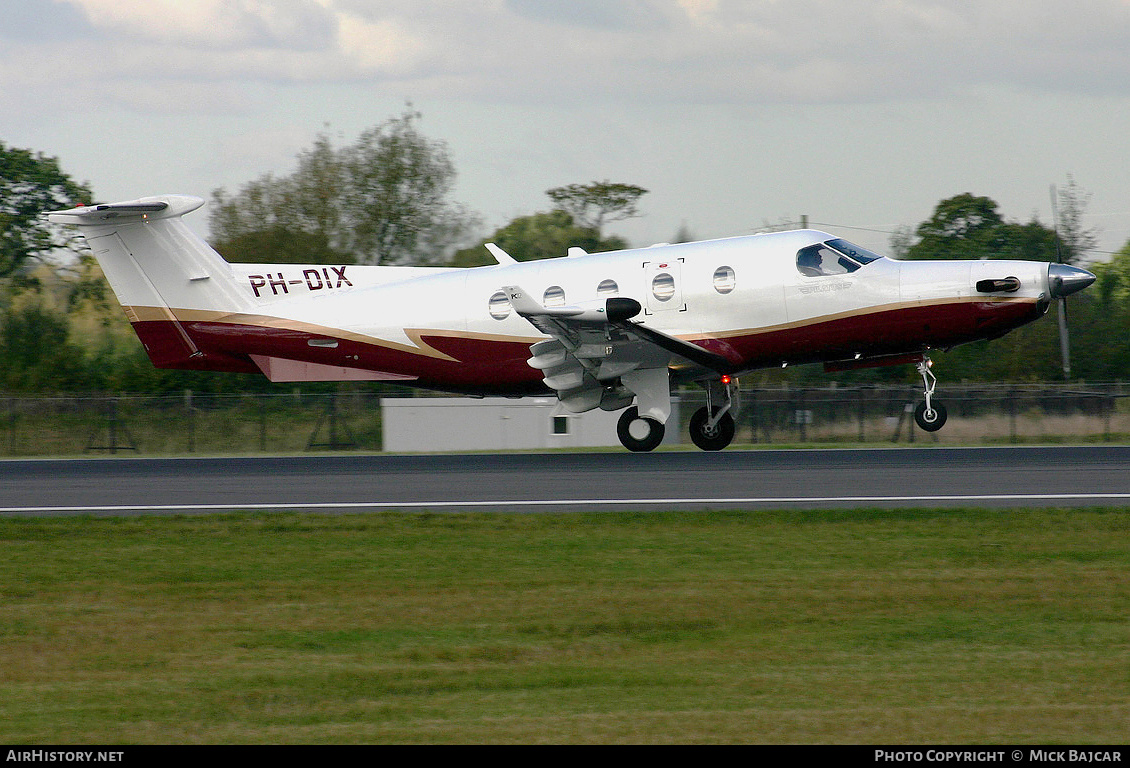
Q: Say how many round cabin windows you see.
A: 5